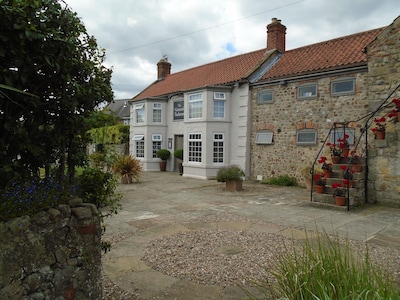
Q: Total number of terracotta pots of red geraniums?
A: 9